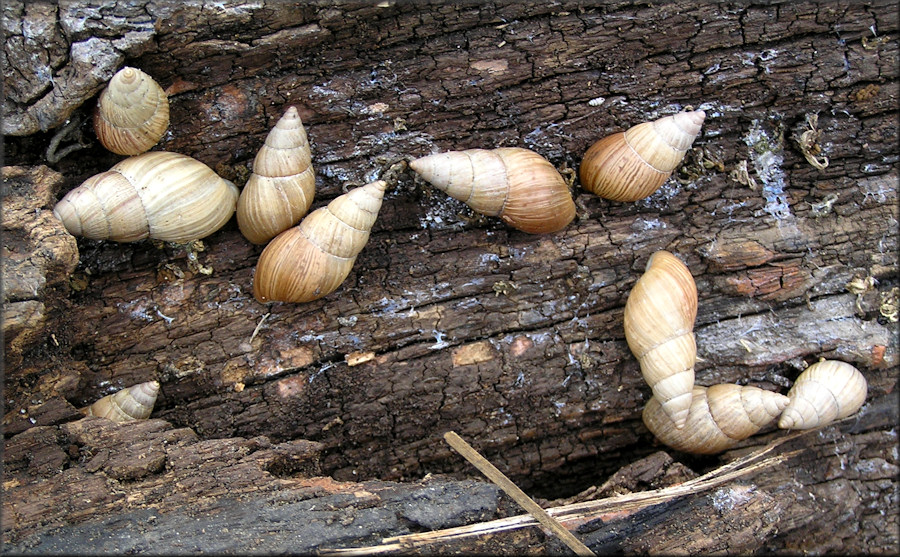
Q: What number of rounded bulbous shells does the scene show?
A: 10